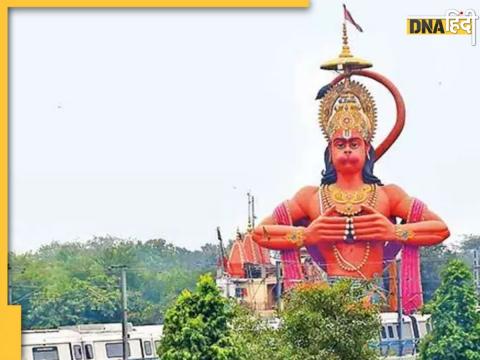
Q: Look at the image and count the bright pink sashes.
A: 2